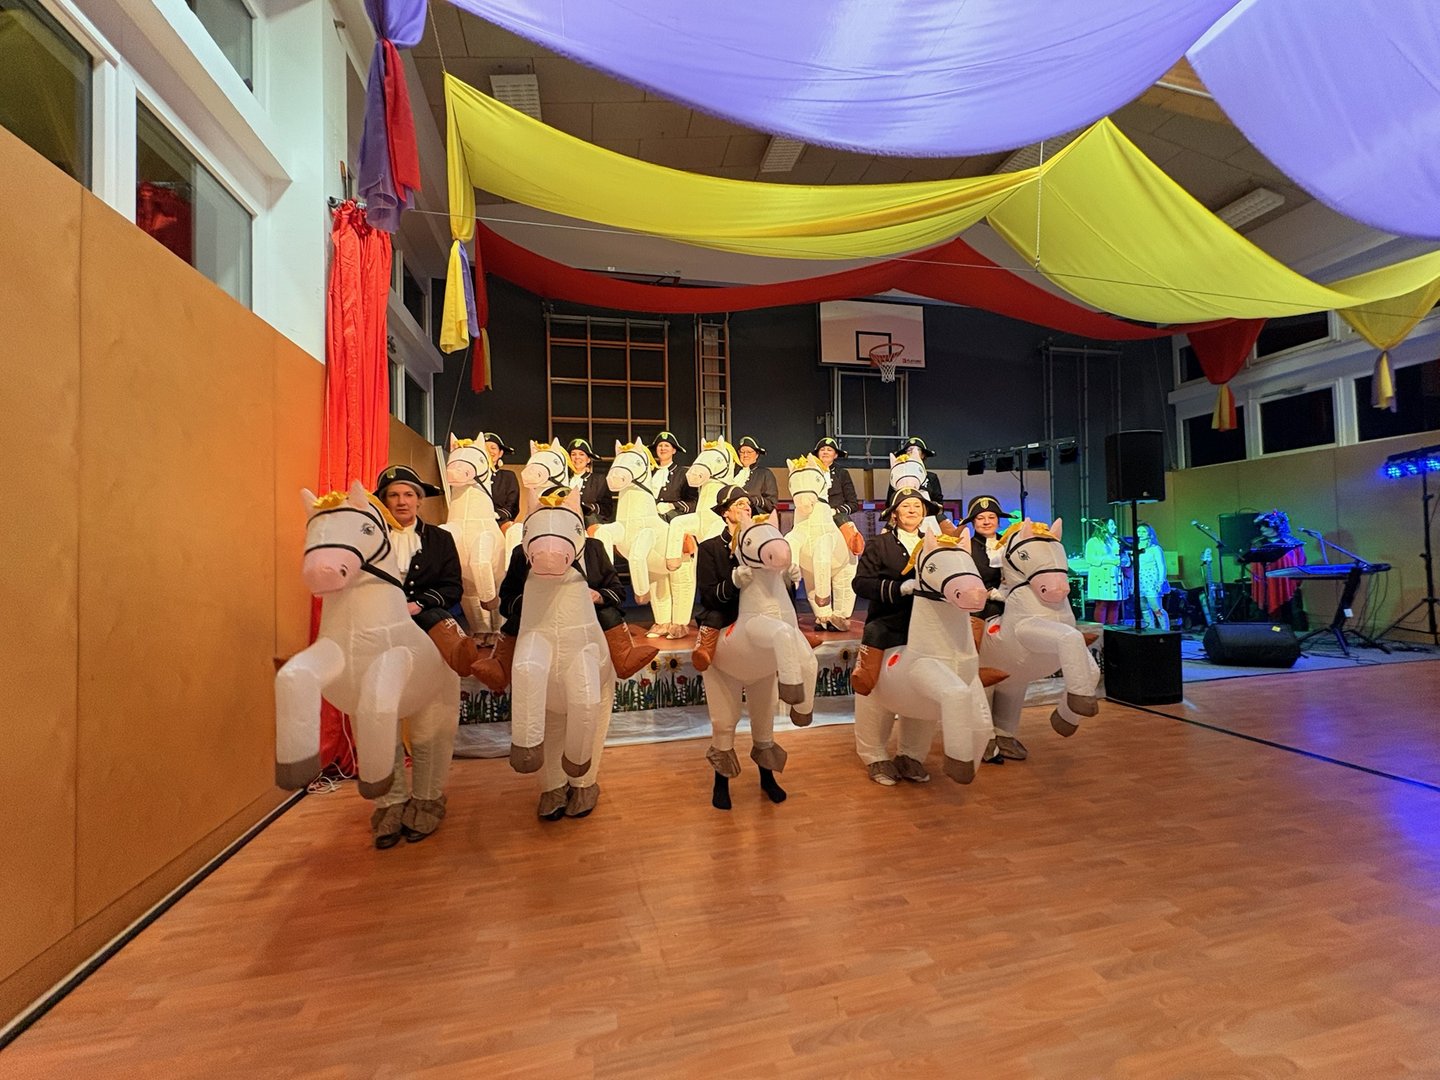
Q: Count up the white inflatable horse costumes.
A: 11